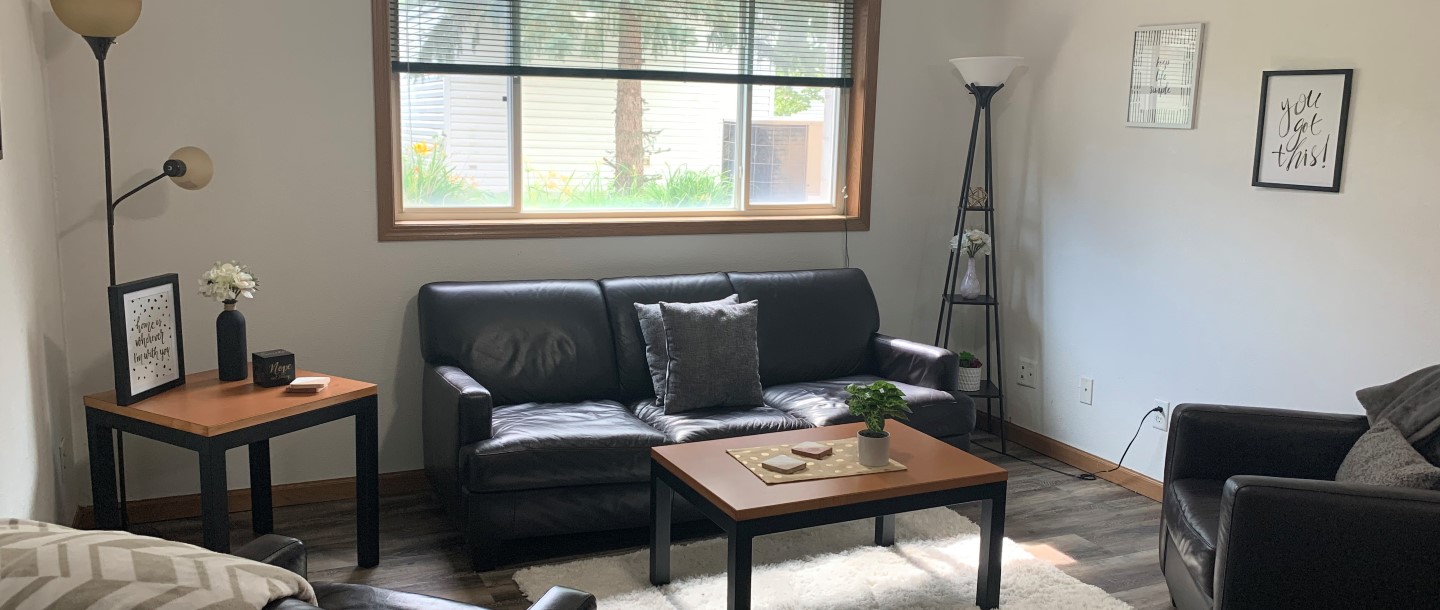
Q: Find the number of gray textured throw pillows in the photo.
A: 3